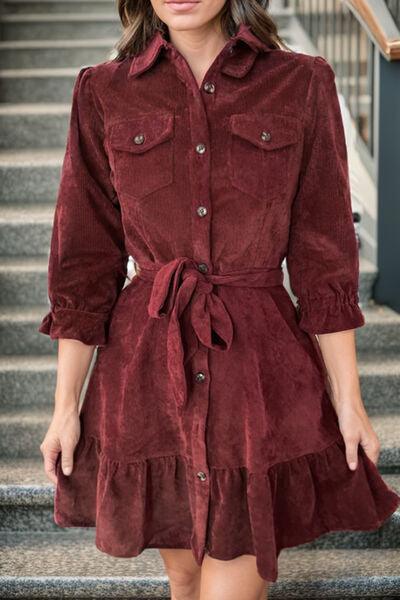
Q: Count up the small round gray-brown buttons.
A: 8